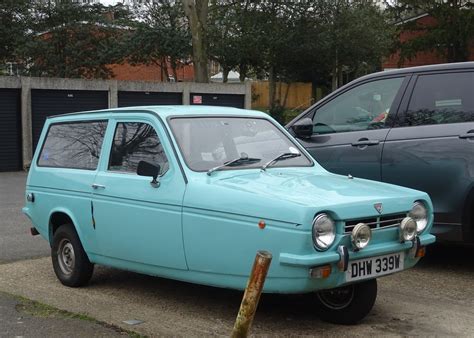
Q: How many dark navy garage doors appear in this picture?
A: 4